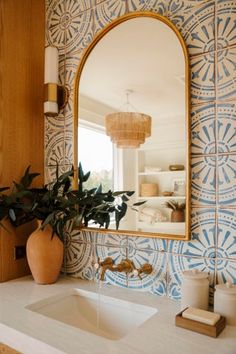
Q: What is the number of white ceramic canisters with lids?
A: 2